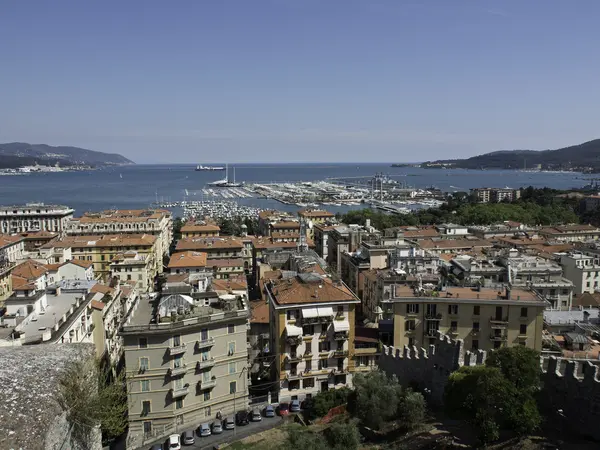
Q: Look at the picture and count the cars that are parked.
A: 11